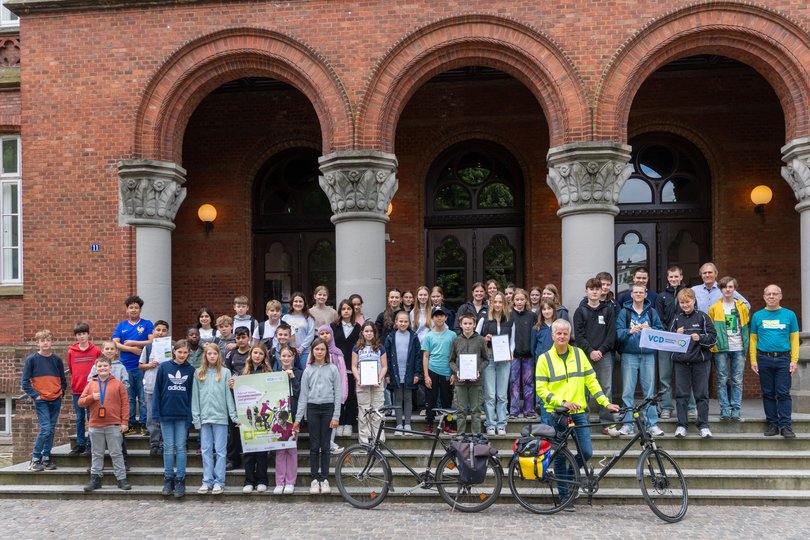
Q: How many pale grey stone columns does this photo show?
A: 4